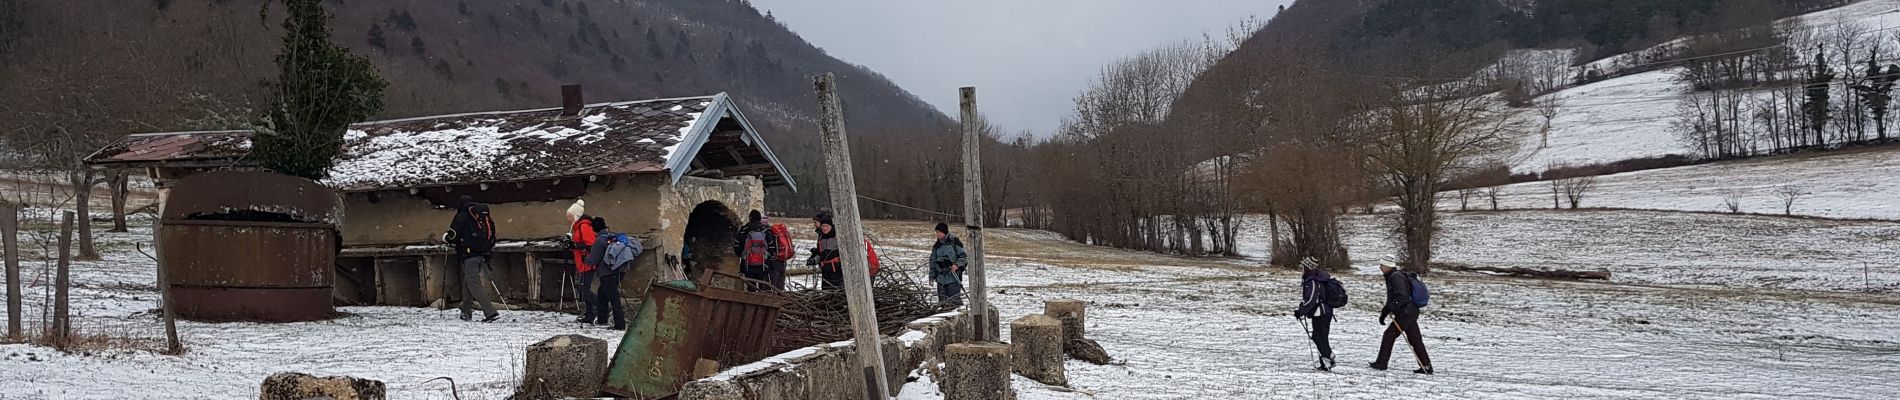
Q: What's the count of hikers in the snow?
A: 10